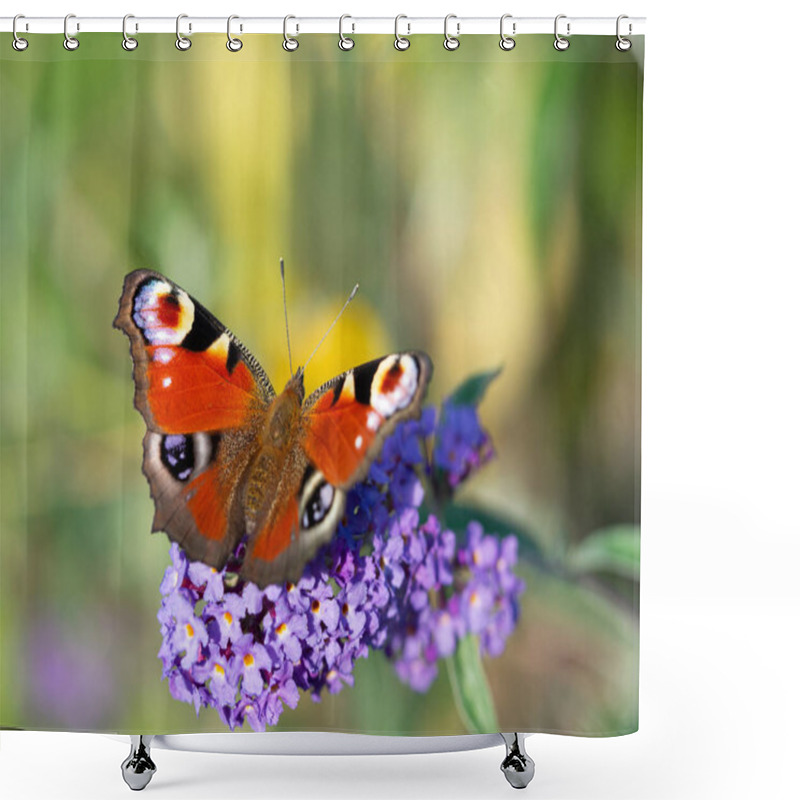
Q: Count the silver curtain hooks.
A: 12